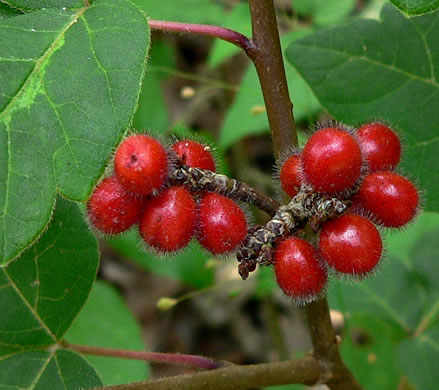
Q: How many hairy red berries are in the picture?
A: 11